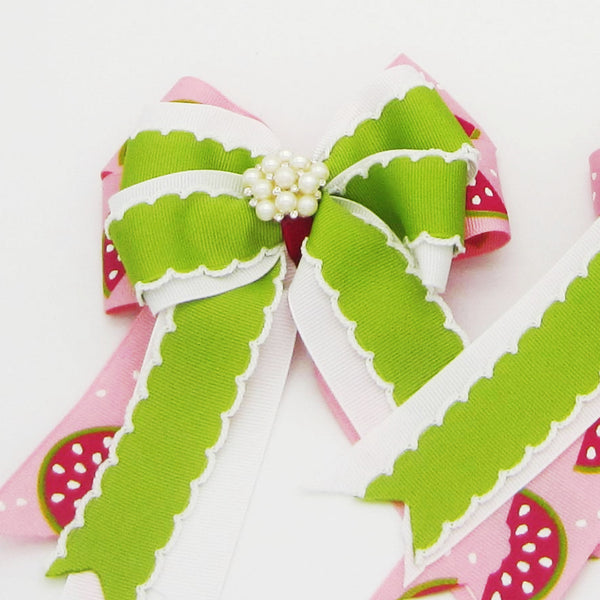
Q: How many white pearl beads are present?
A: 11